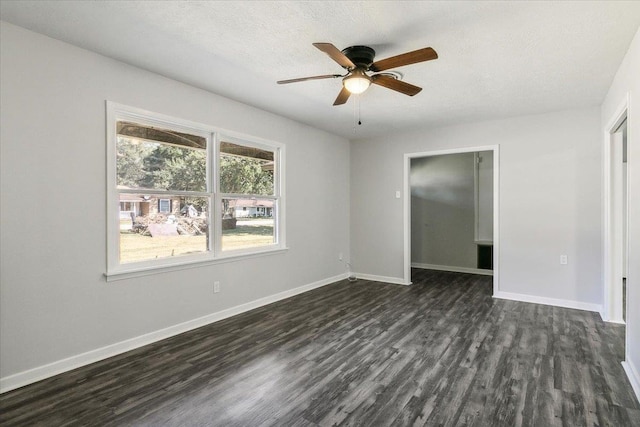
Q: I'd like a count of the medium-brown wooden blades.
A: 5